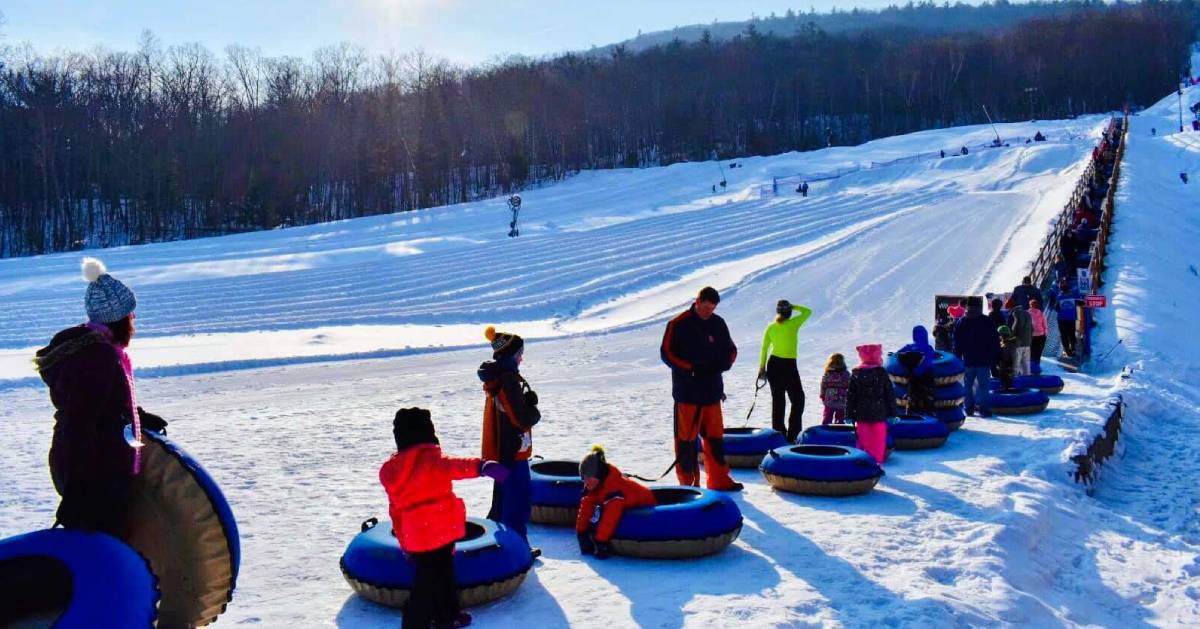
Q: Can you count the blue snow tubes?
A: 14